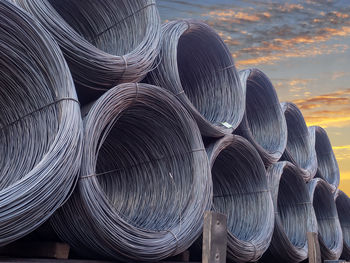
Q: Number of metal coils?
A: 11